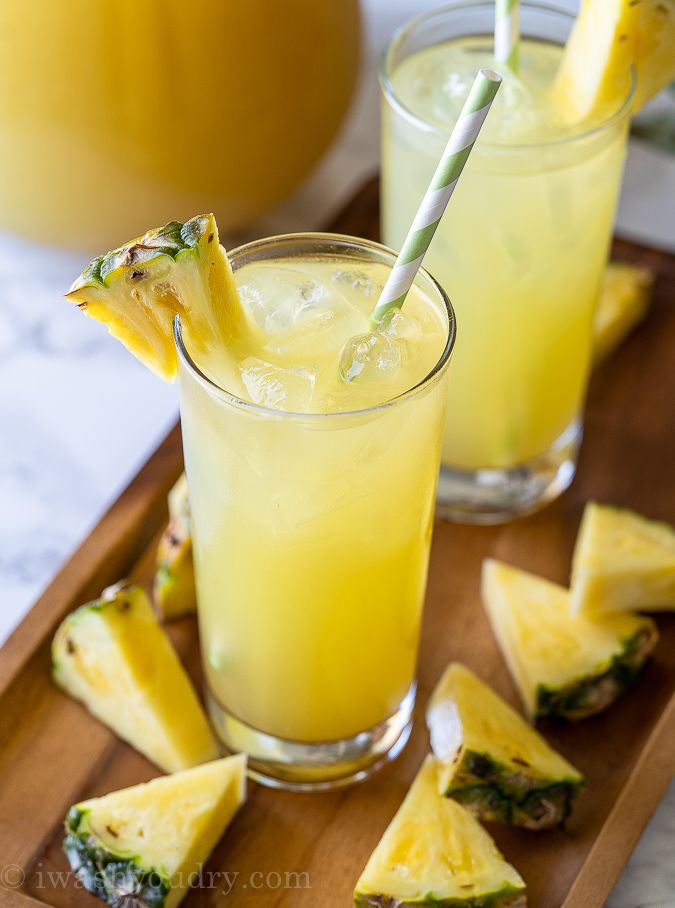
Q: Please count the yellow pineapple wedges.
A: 10